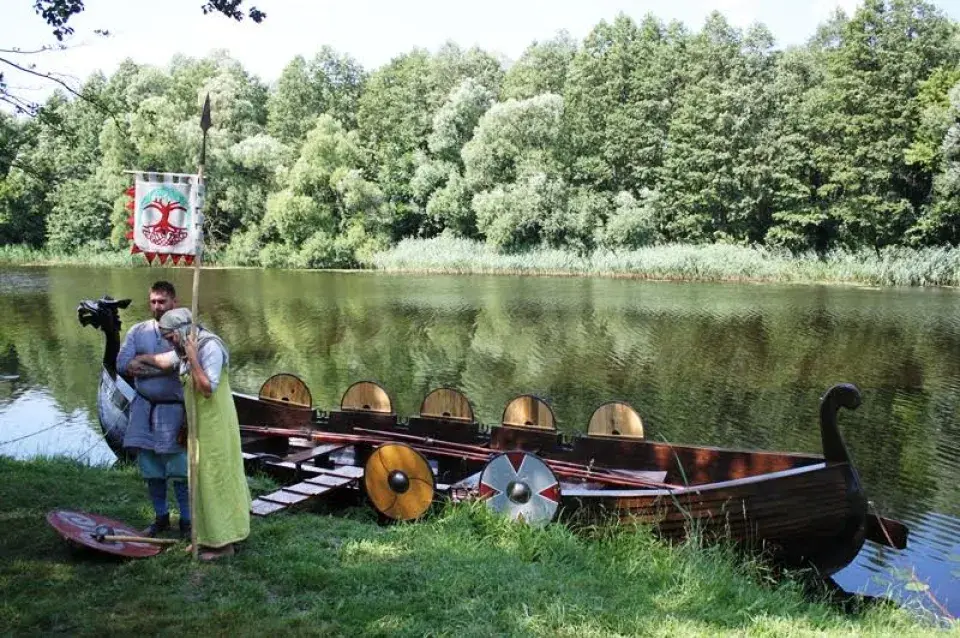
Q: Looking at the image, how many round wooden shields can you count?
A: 8